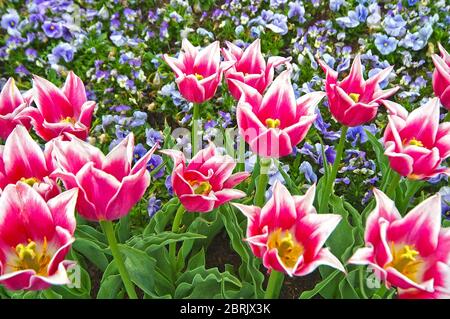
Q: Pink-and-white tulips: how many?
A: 14